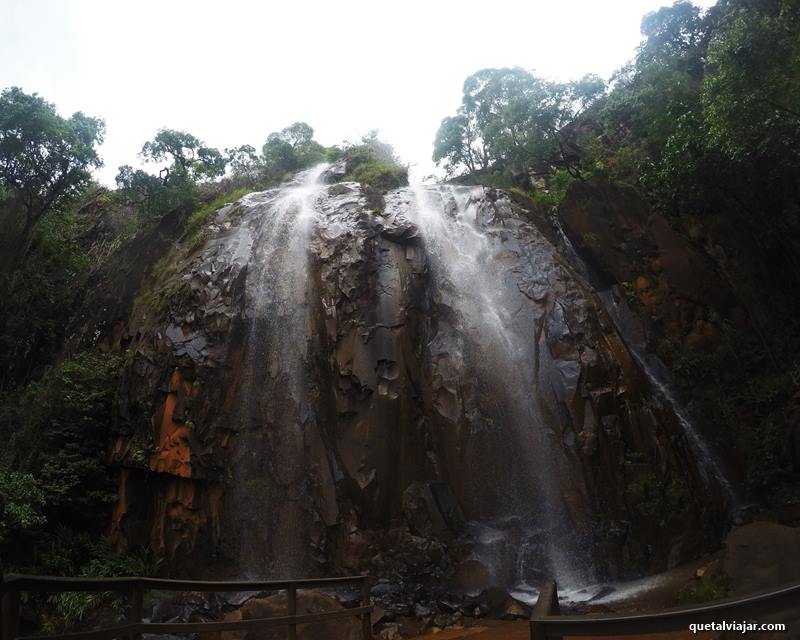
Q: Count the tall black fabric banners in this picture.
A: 0